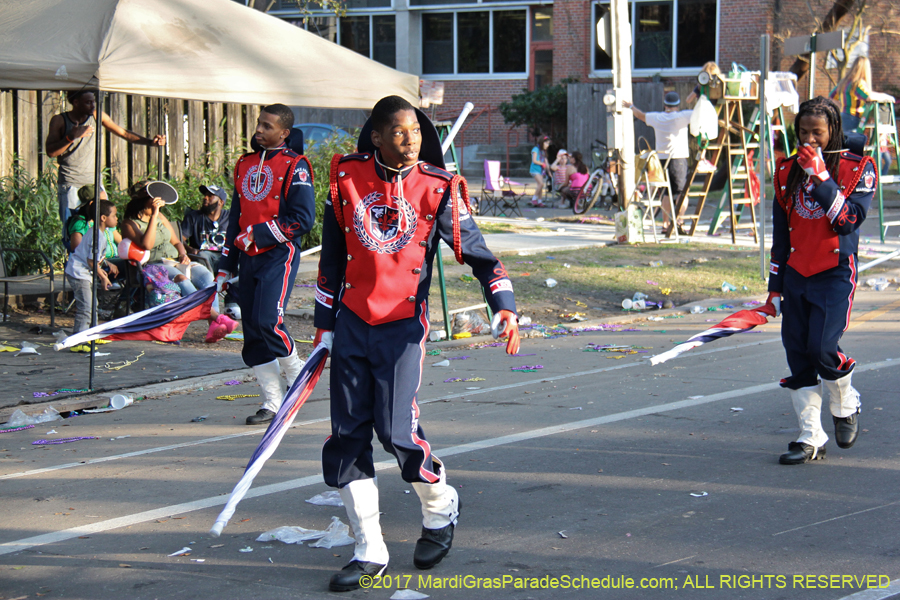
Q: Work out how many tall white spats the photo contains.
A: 6